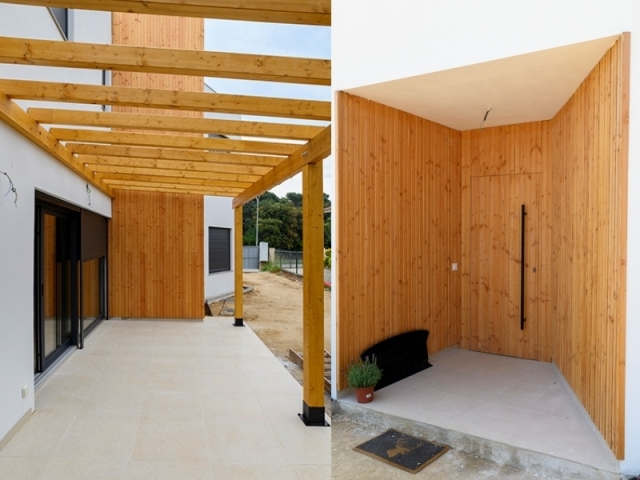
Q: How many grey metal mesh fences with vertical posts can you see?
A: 1